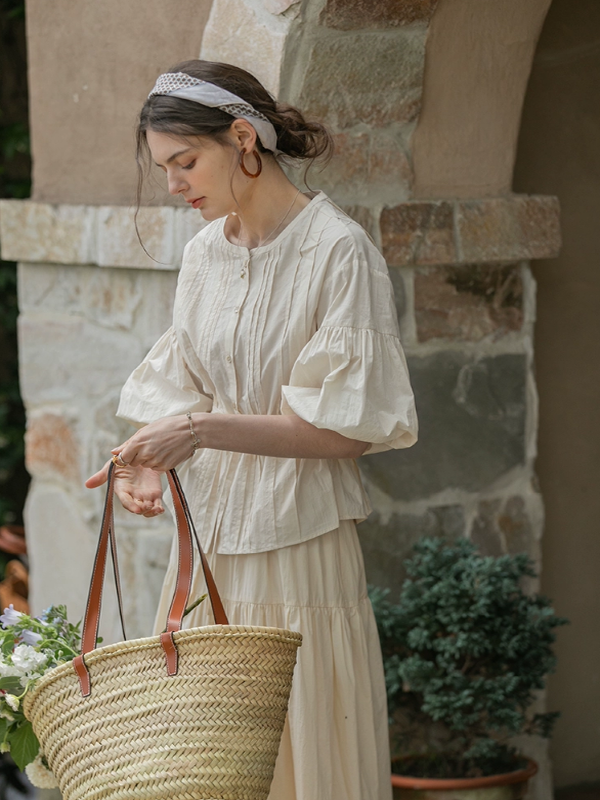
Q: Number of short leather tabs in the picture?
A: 2